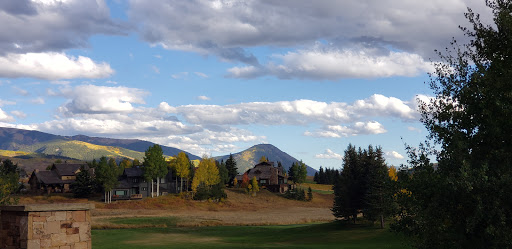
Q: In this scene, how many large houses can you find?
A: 3